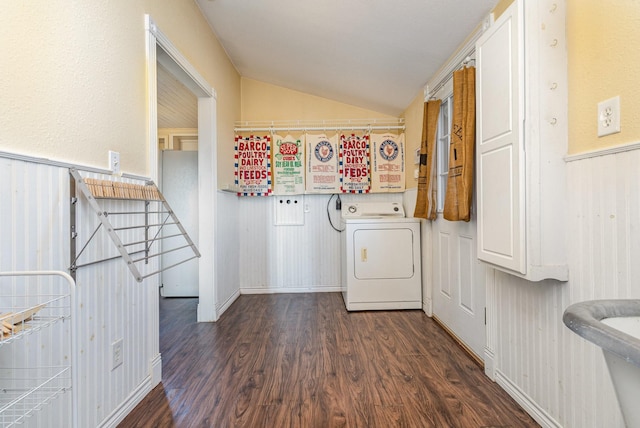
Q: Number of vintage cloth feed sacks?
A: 5